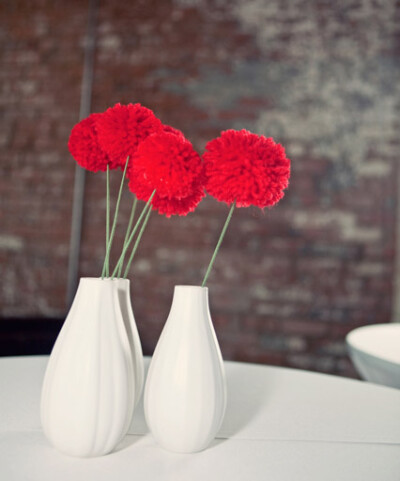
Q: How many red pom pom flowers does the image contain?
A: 6